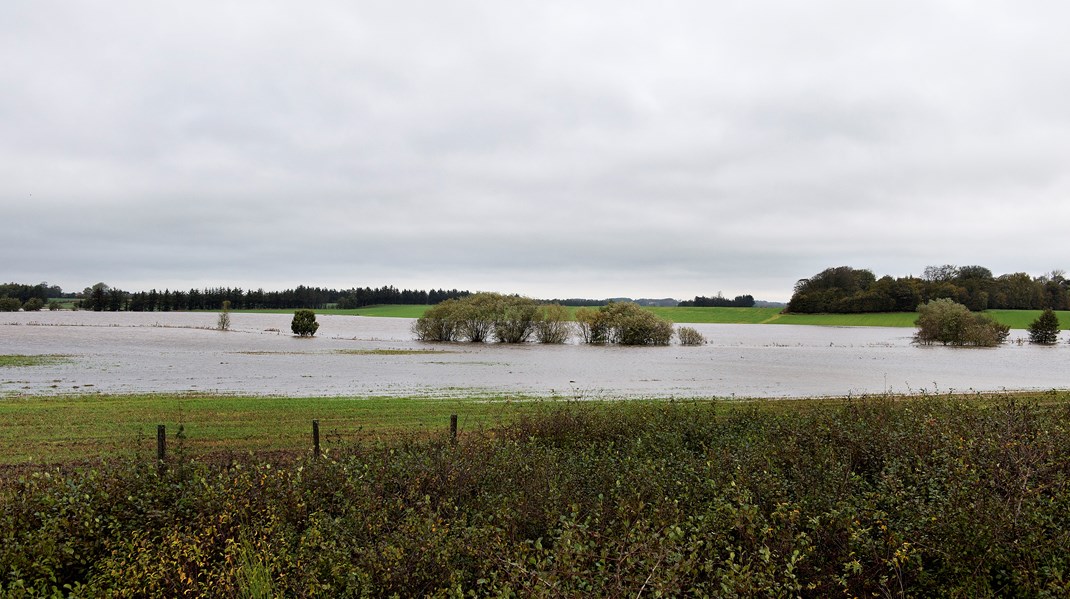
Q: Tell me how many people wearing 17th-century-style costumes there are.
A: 0